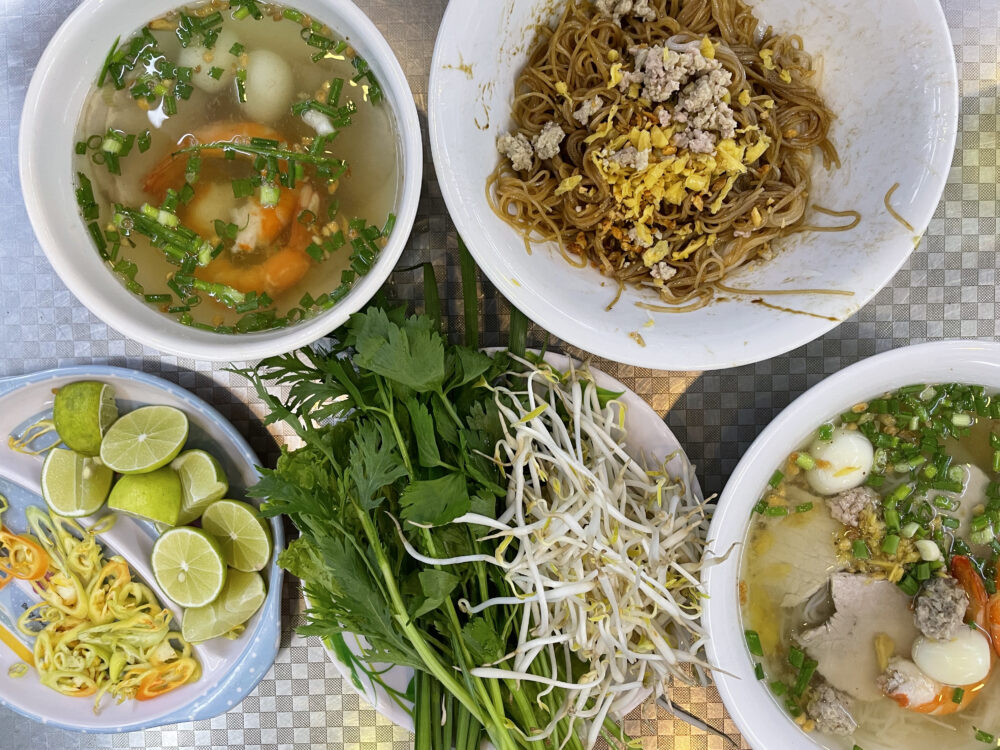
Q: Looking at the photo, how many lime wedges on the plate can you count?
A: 8